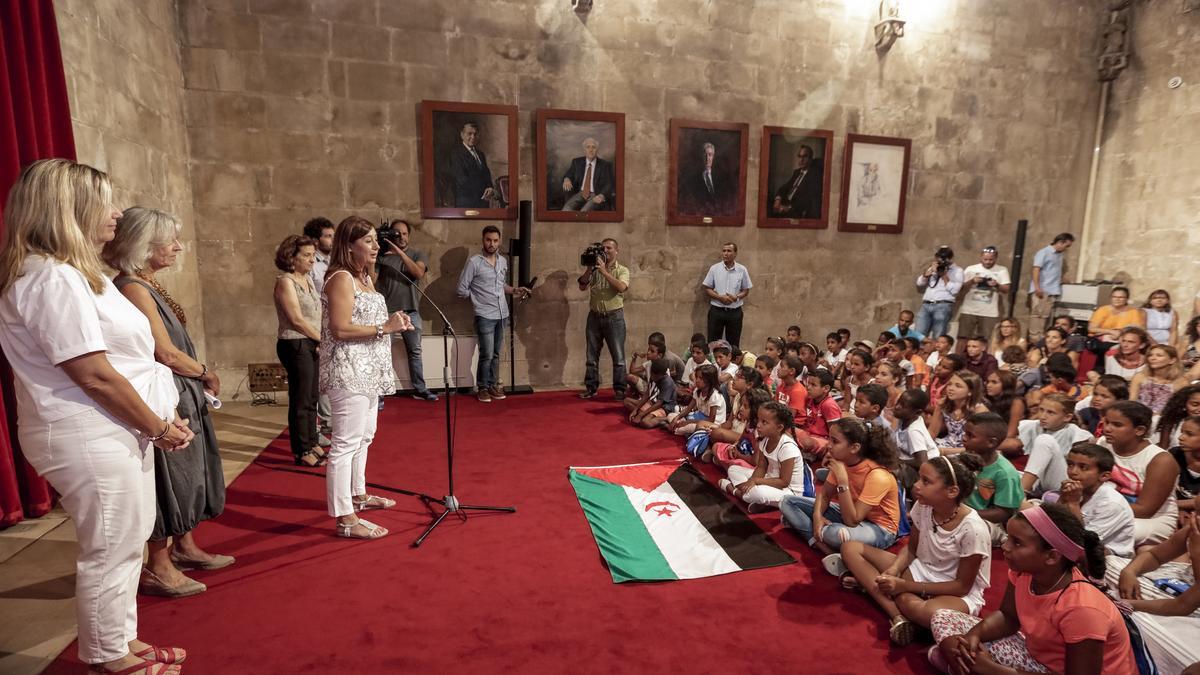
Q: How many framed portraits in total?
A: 5